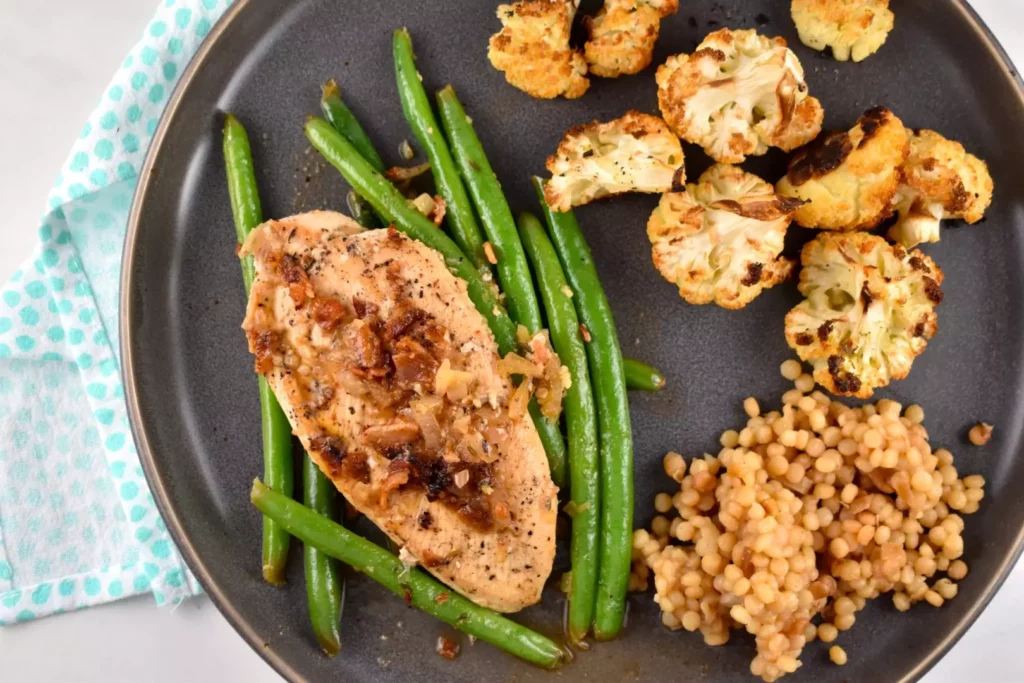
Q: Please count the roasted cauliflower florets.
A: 9